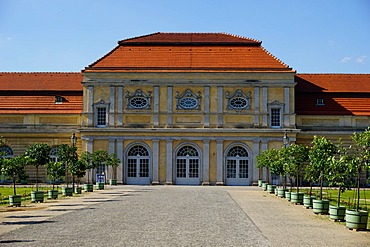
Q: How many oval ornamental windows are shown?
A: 3